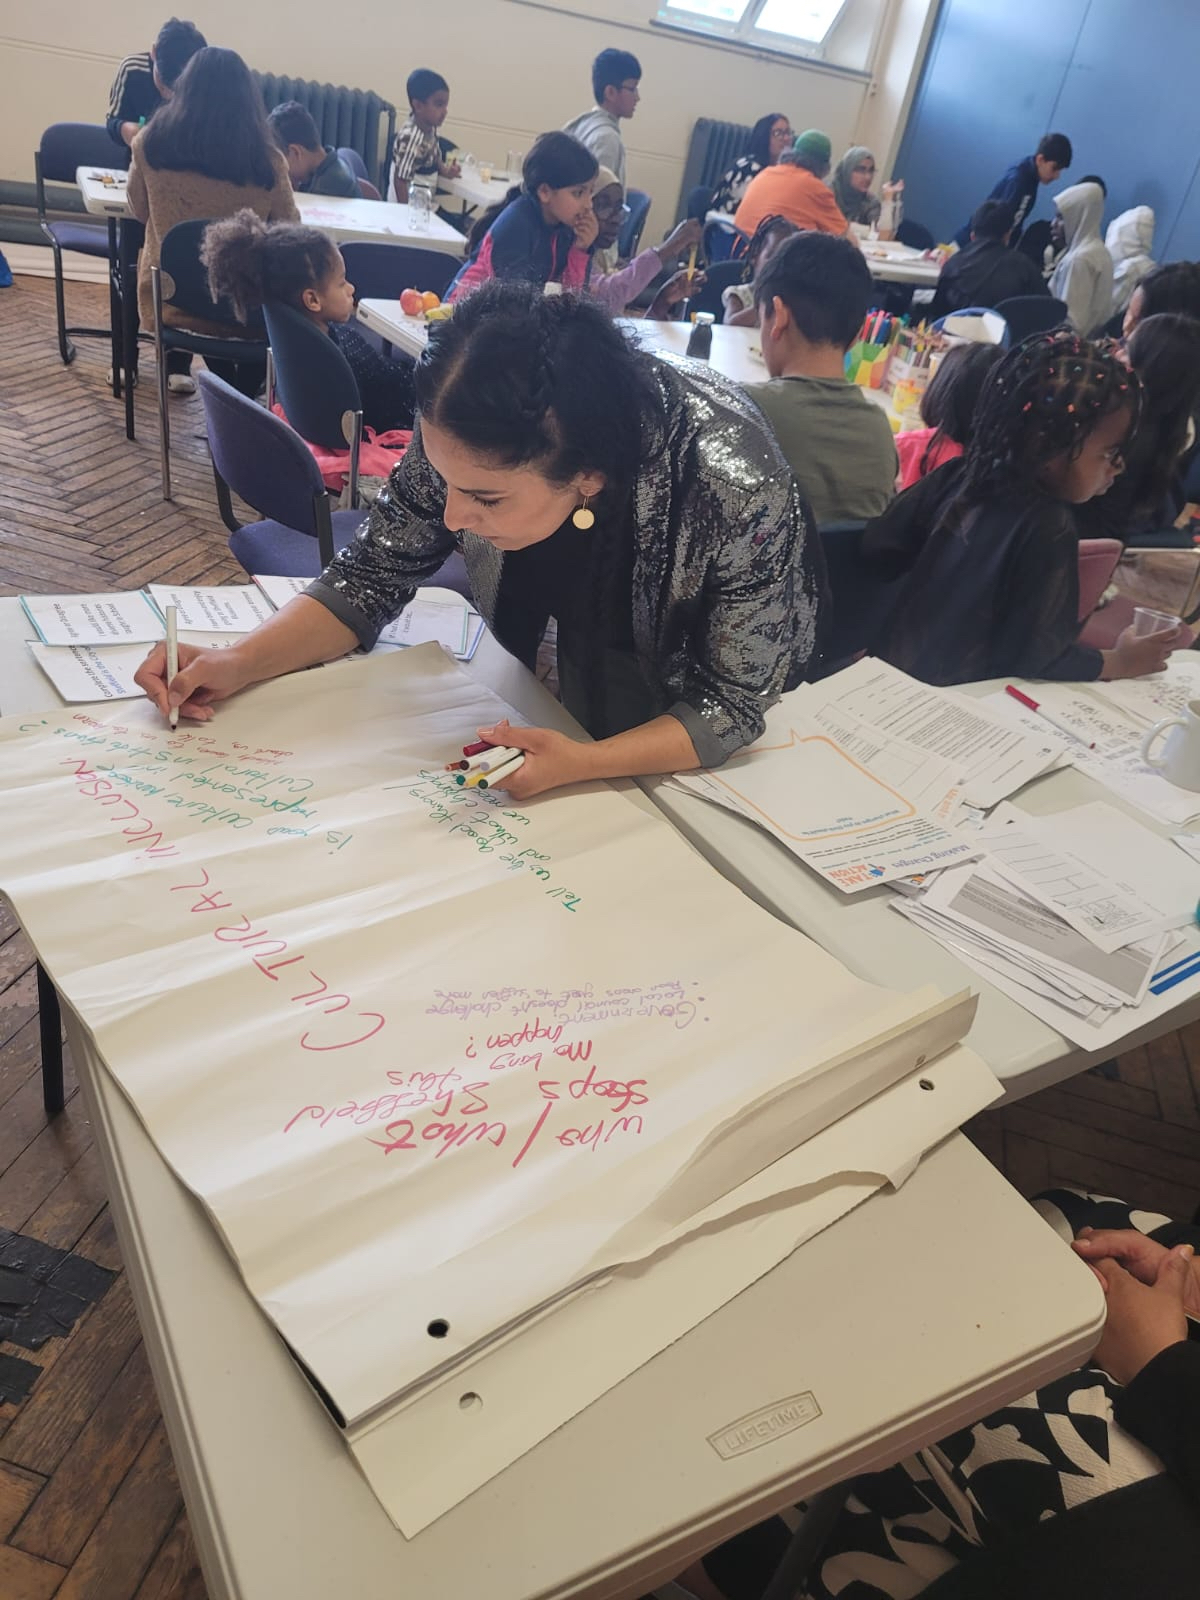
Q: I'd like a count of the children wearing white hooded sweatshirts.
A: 2